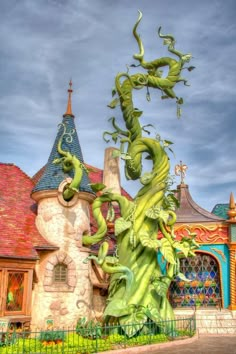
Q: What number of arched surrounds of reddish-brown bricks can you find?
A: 1